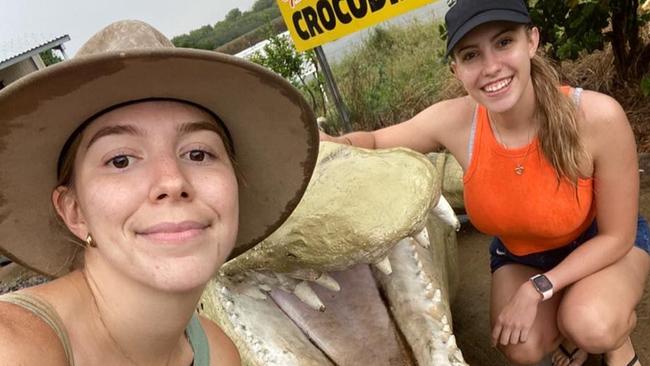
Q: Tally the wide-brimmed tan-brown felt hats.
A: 1